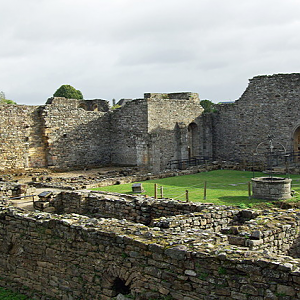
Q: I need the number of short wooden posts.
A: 5